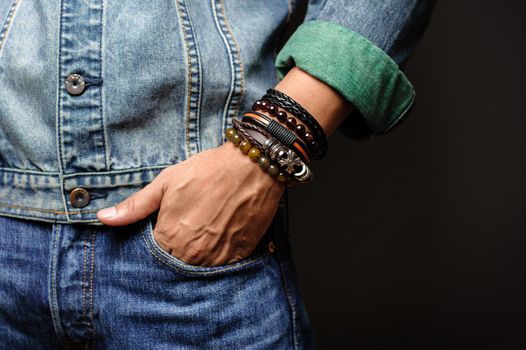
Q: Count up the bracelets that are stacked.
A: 5